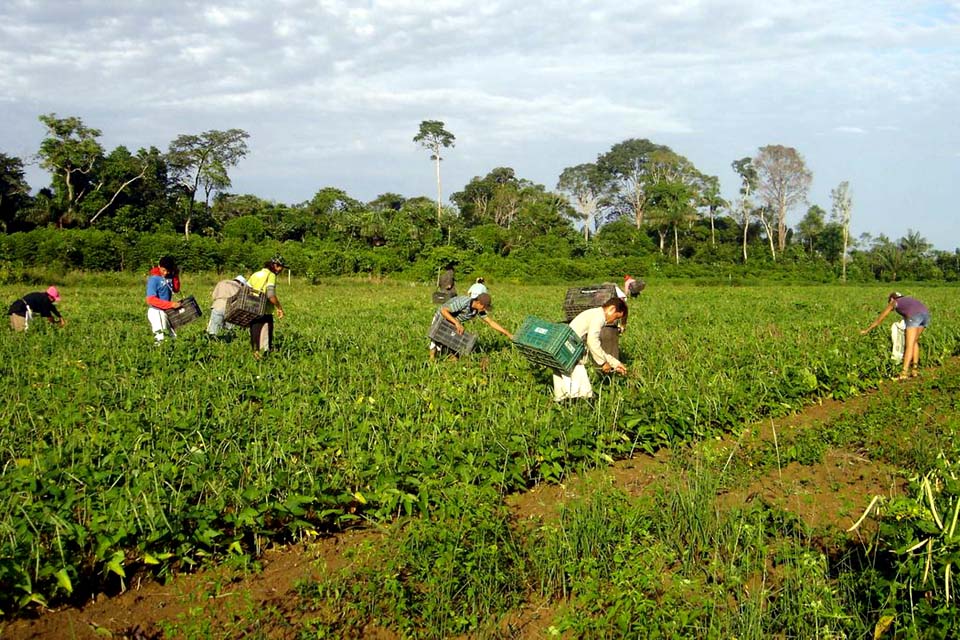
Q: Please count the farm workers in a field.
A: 11